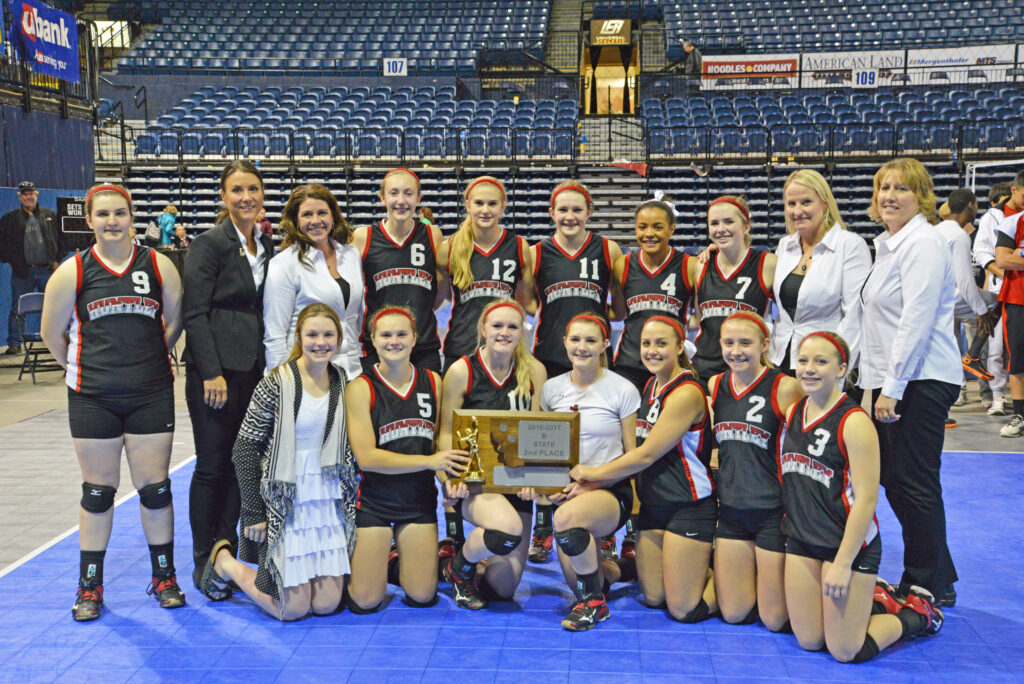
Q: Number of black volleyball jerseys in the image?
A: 11